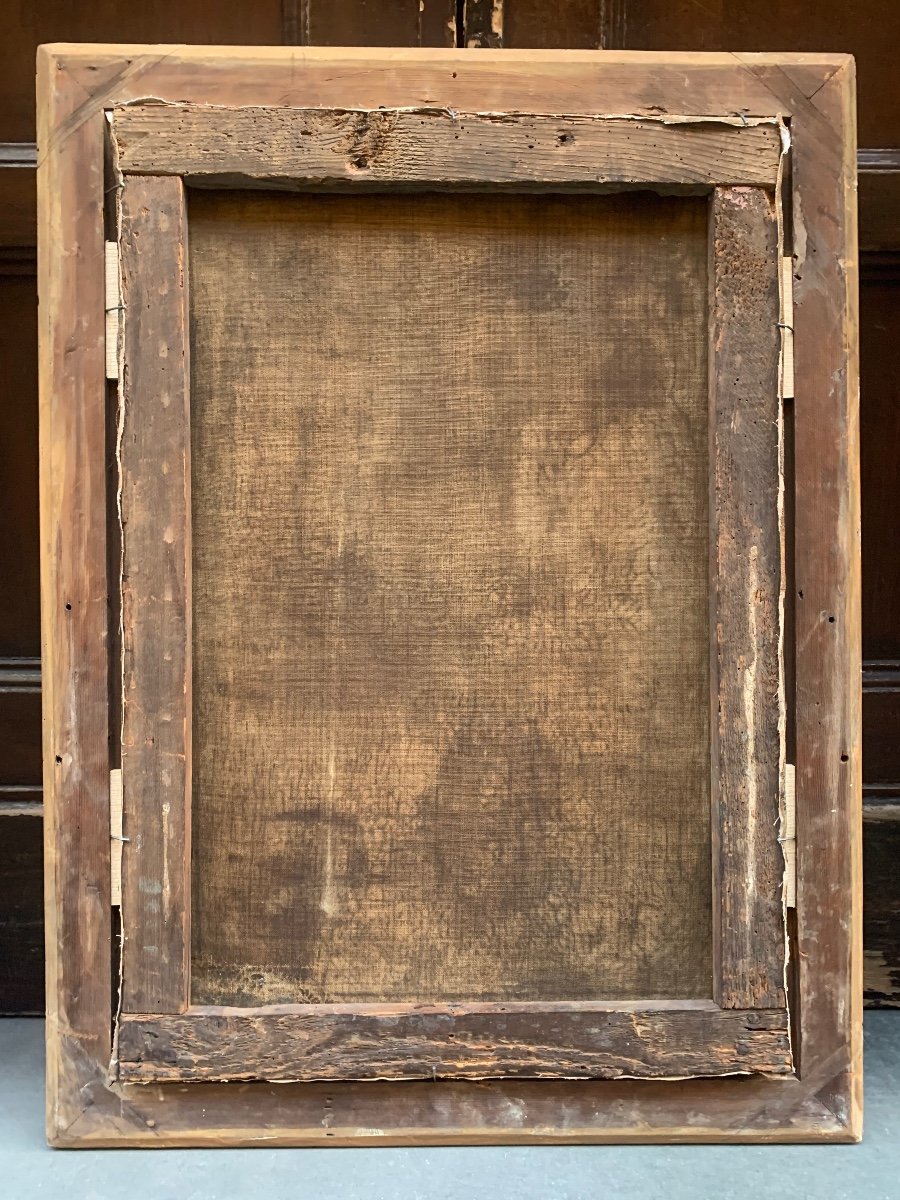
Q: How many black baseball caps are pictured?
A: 0